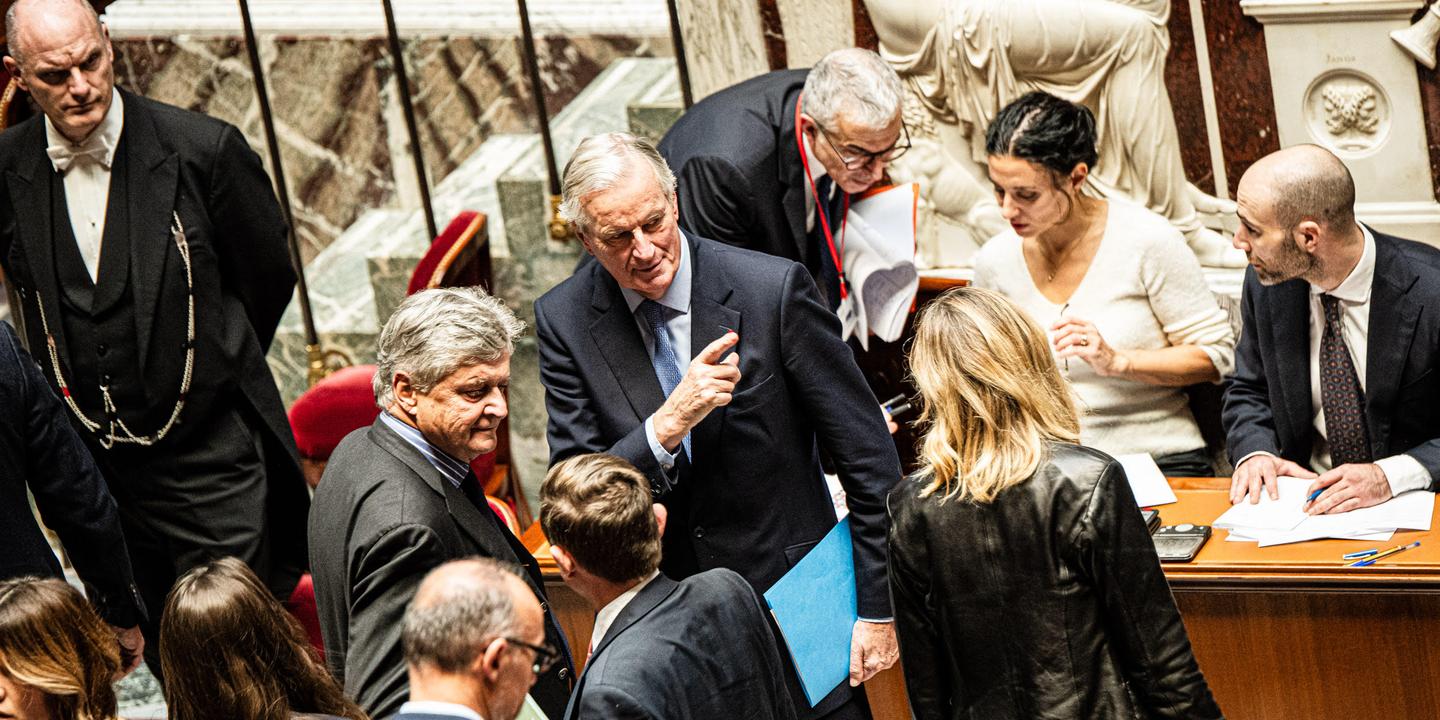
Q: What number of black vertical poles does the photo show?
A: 4